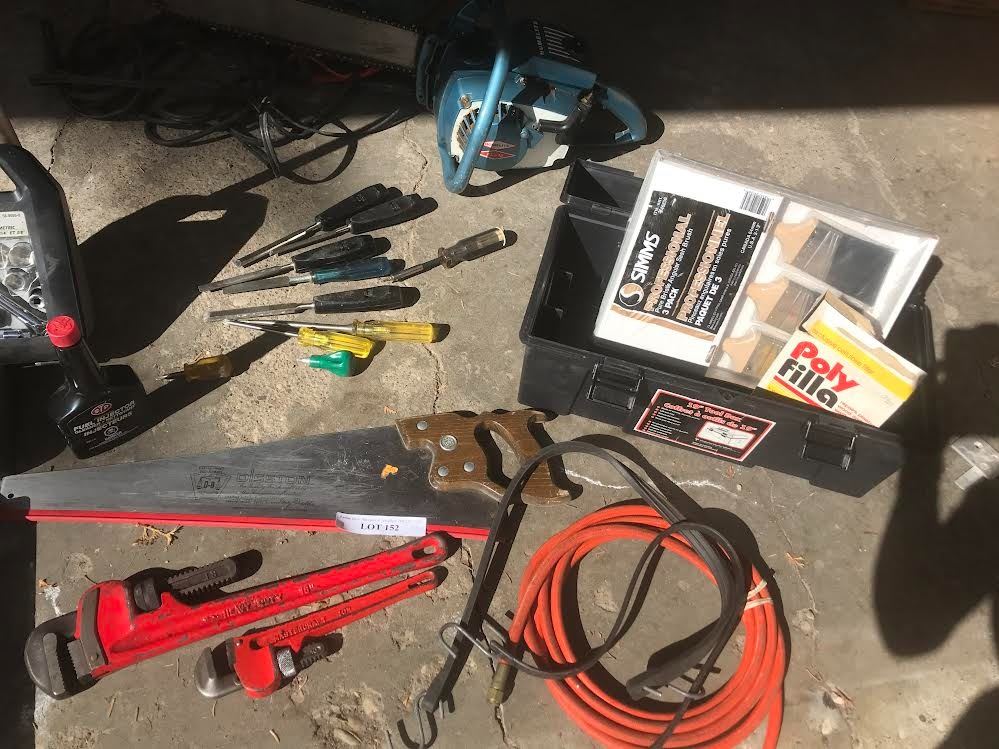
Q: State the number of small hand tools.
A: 10